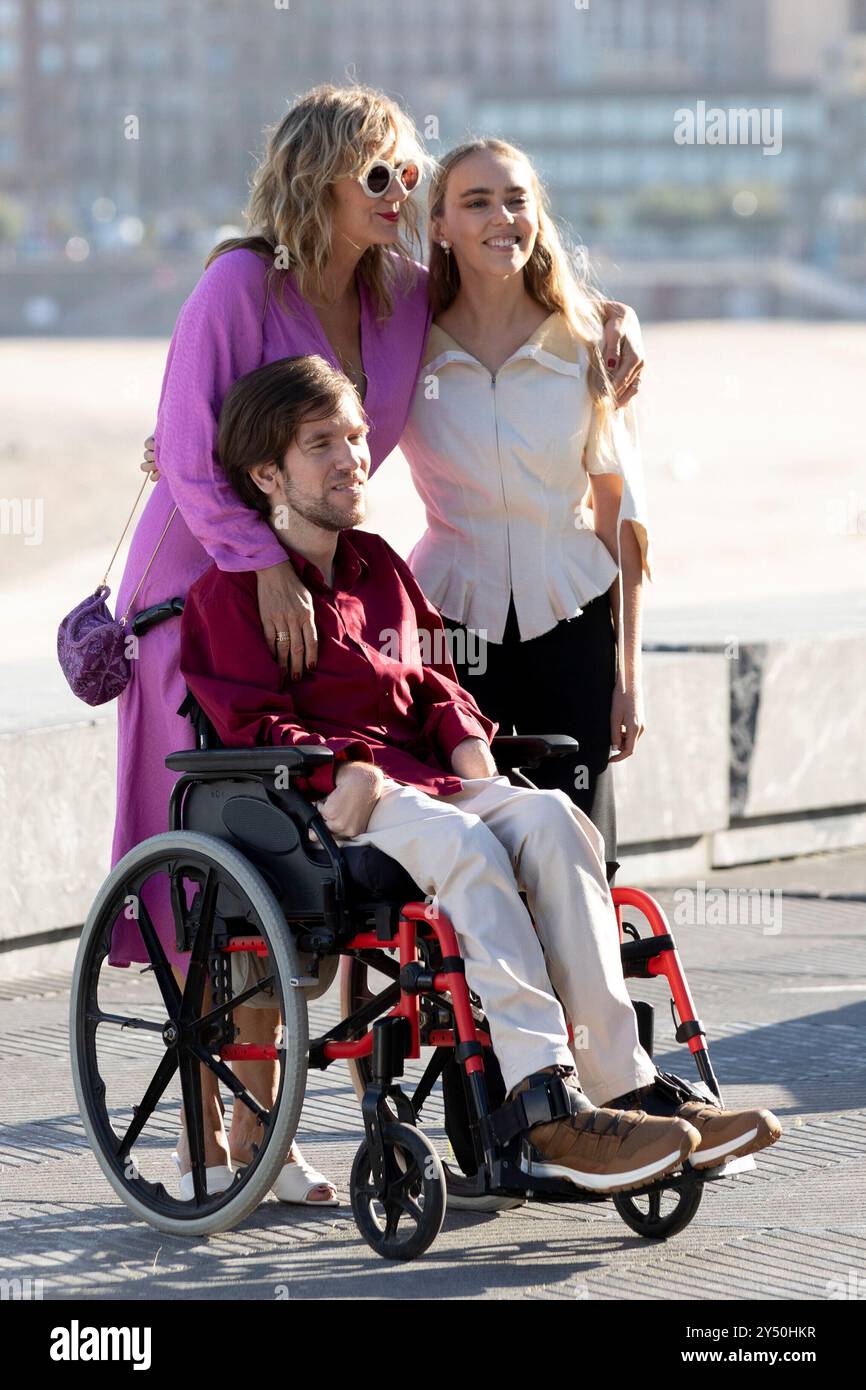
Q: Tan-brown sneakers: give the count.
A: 2